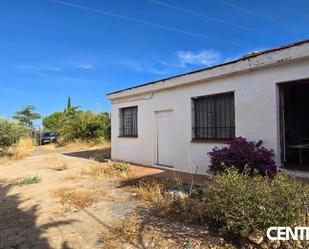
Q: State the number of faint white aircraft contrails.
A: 3